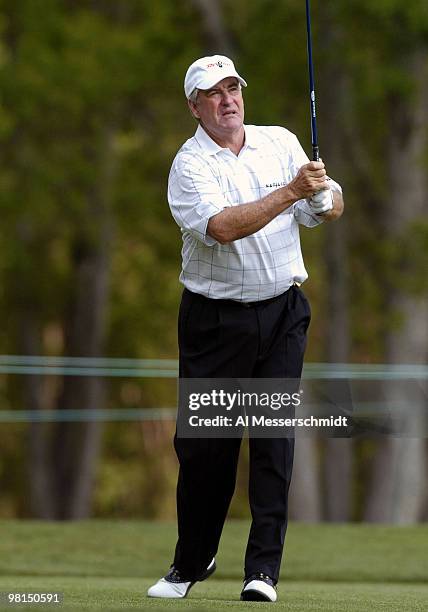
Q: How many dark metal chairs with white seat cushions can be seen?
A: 0